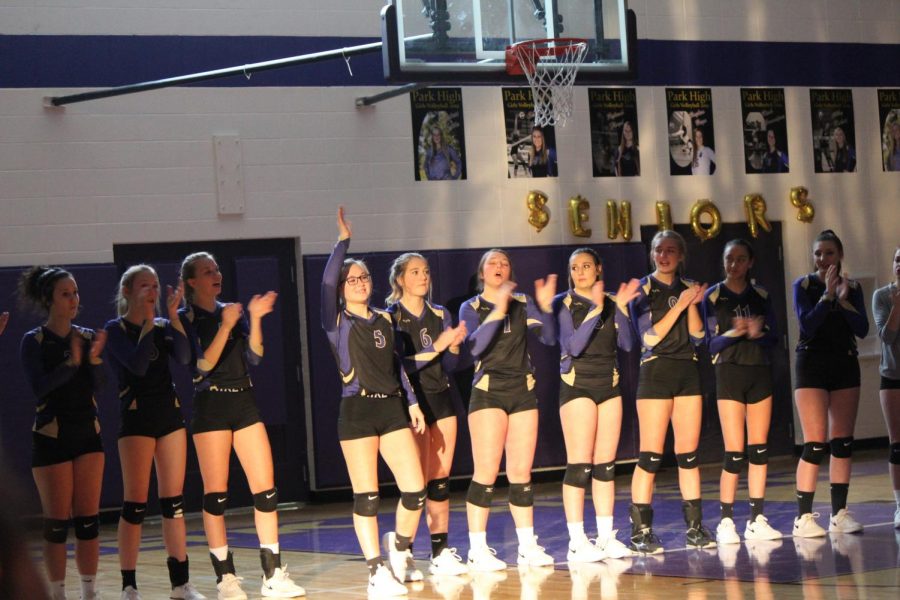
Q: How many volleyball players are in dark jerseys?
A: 10